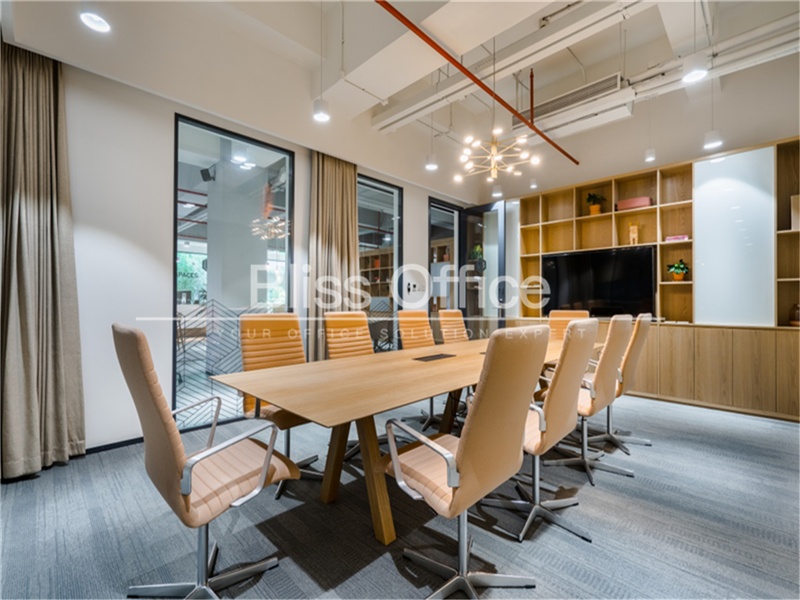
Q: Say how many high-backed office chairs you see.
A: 10